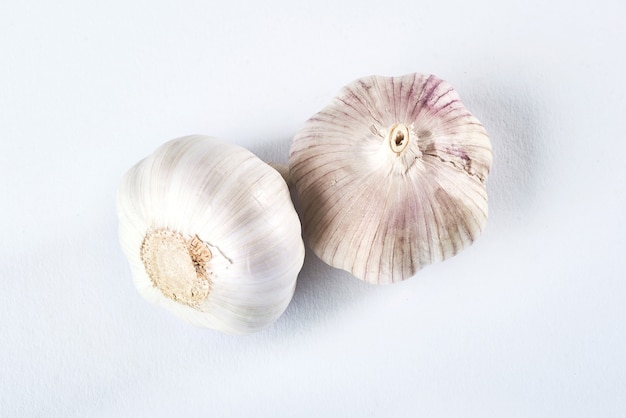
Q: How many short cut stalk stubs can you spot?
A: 1